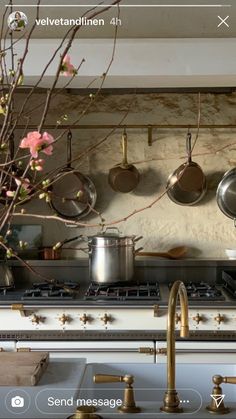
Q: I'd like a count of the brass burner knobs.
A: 7